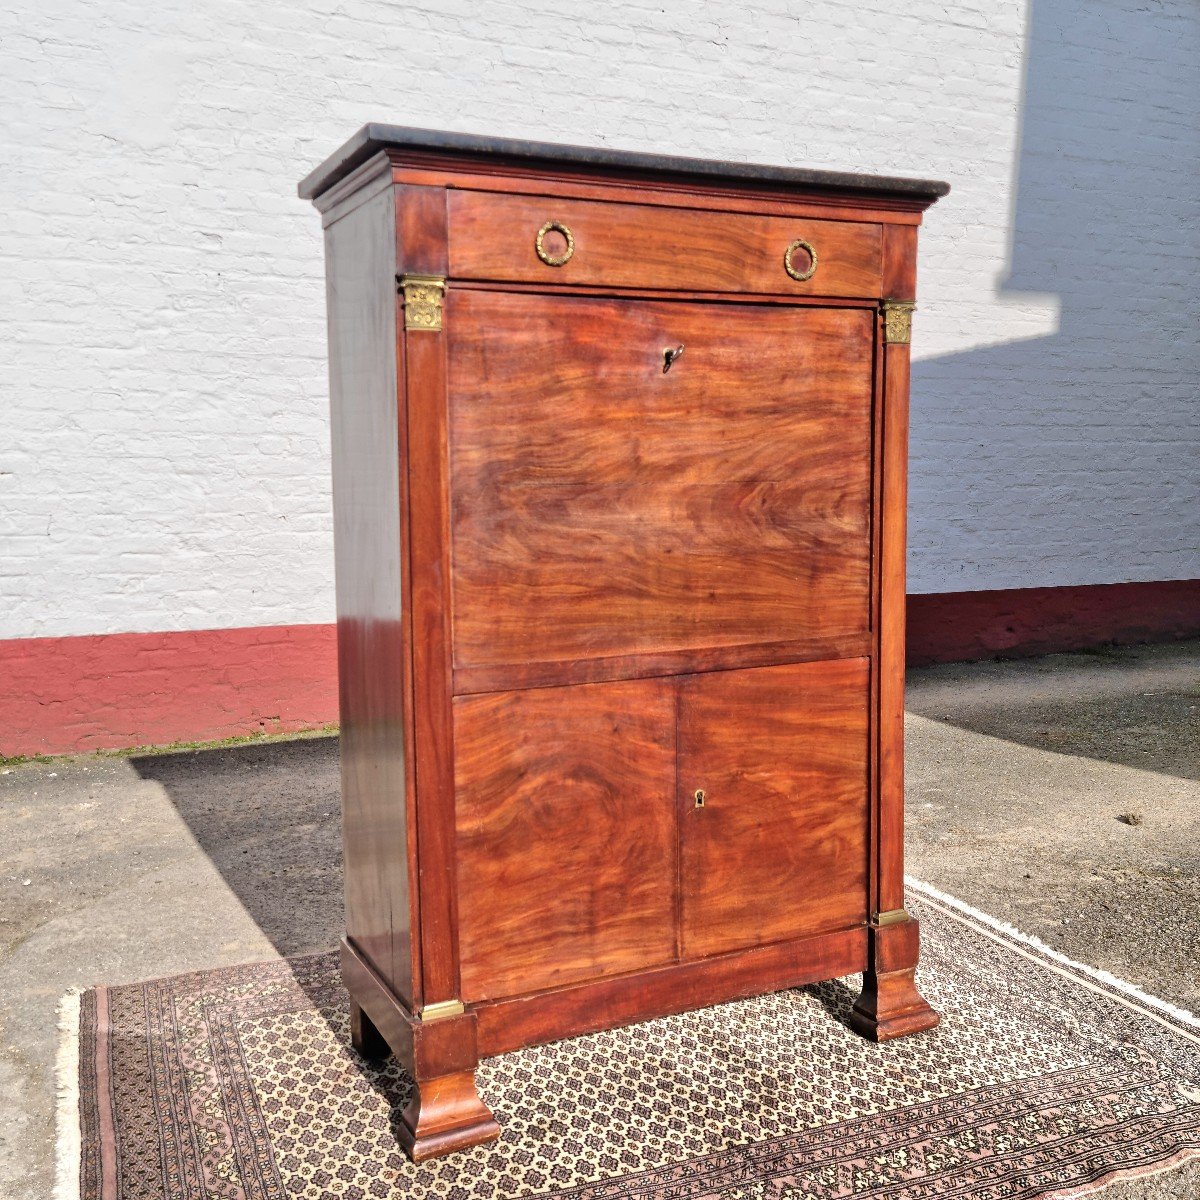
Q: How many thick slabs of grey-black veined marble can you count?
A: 1